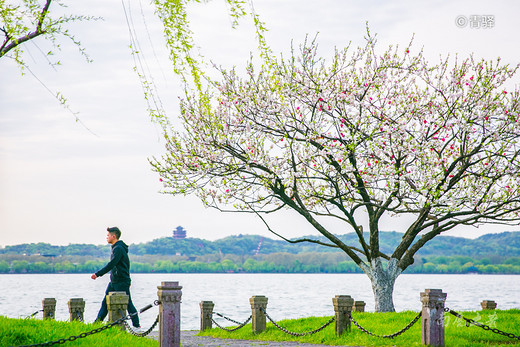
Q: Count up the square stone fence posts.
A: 10